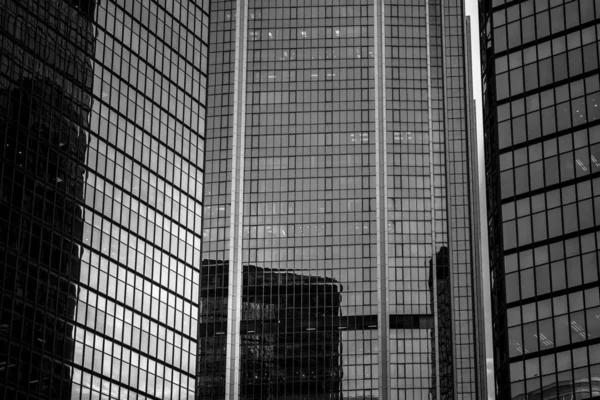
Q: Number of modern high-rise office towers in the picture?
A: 3